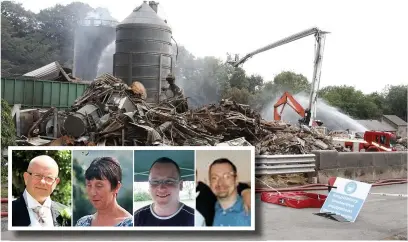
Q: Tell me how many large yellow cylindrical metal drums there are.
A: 0